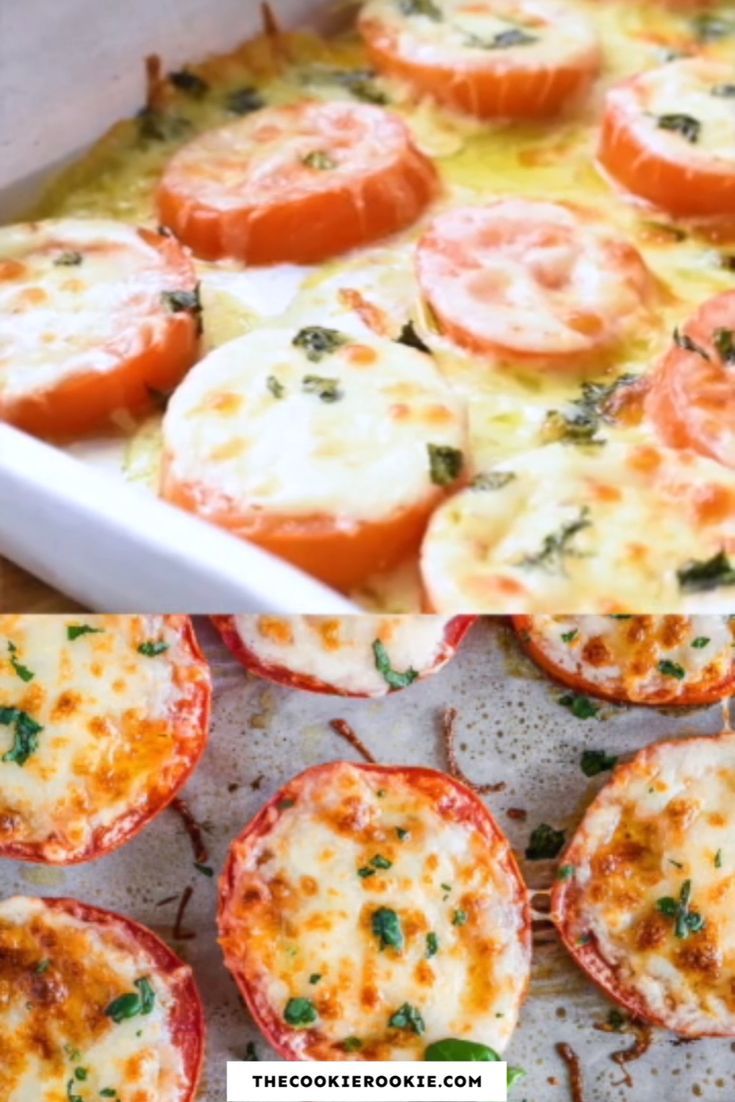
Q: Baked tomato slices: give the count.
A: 14